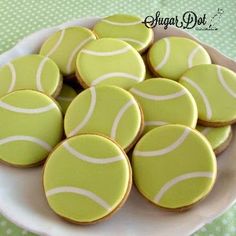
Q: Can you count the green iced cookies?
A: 13